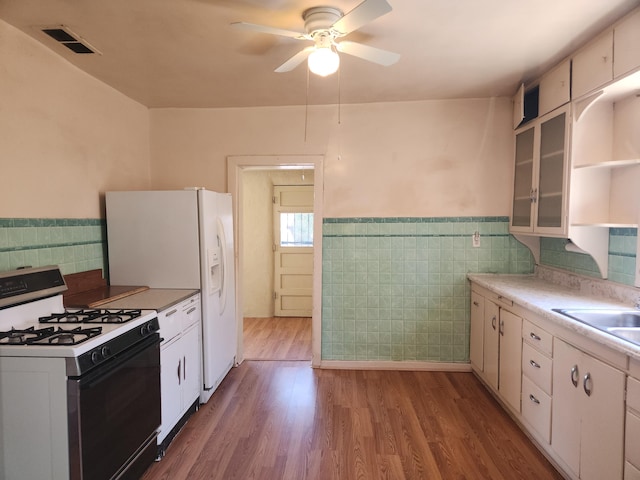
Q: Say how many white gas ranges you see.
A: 1